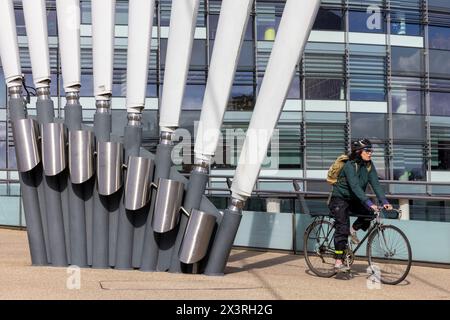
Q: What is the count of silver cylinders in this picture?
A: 7